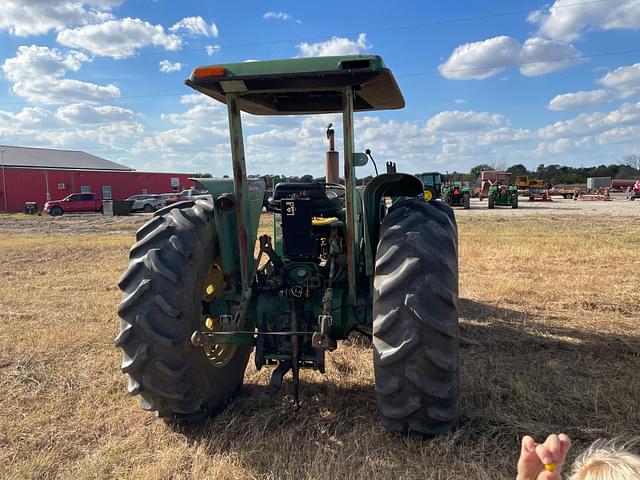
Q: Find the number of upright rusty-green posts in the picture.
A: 2